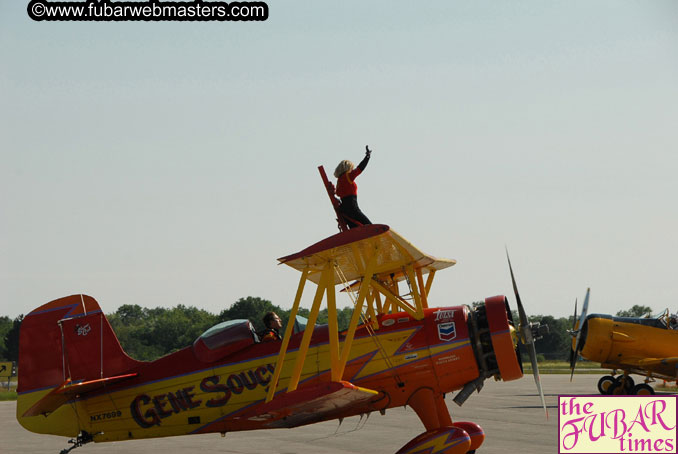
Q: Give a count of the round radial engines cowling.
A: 2